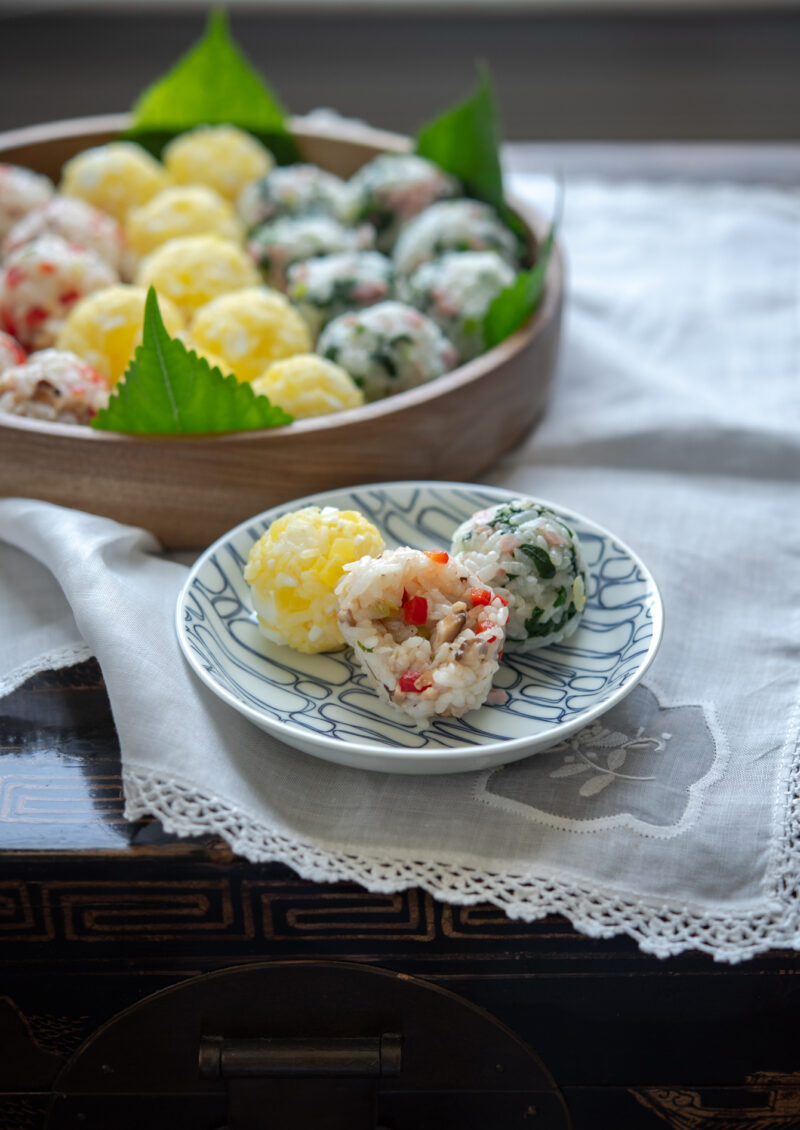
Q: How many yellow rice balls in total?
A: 9